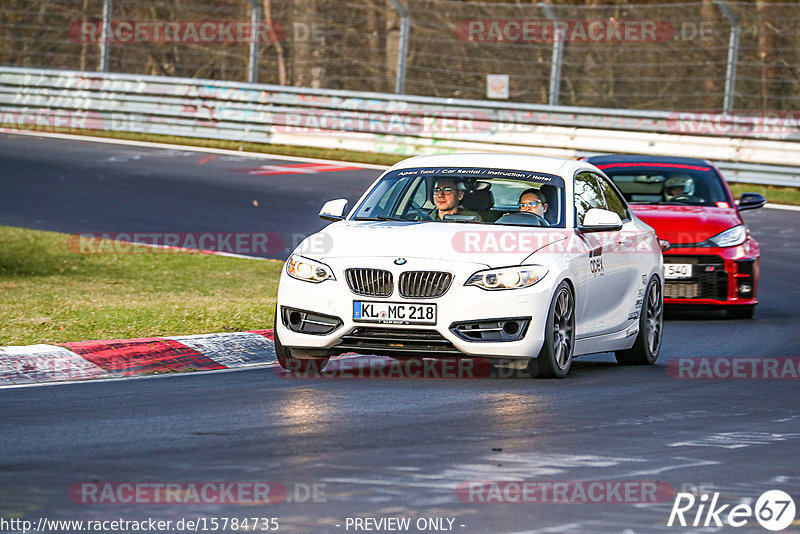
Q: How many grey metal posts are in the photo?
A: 5